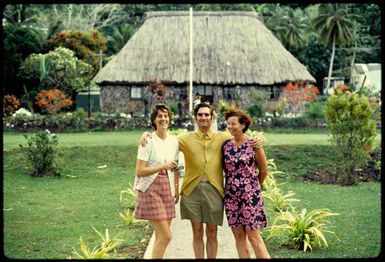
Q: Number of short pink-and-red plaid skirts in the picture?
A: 1